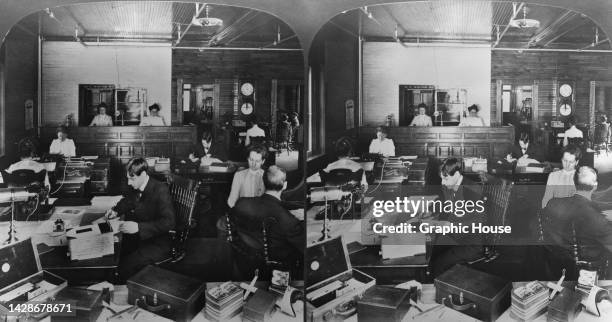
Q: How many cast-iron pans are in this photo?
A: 0